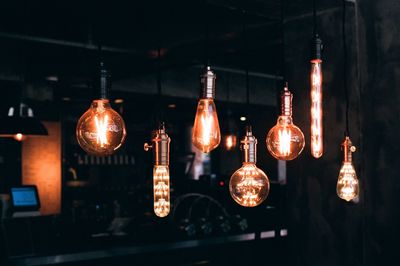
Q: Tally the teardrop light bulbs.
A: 2